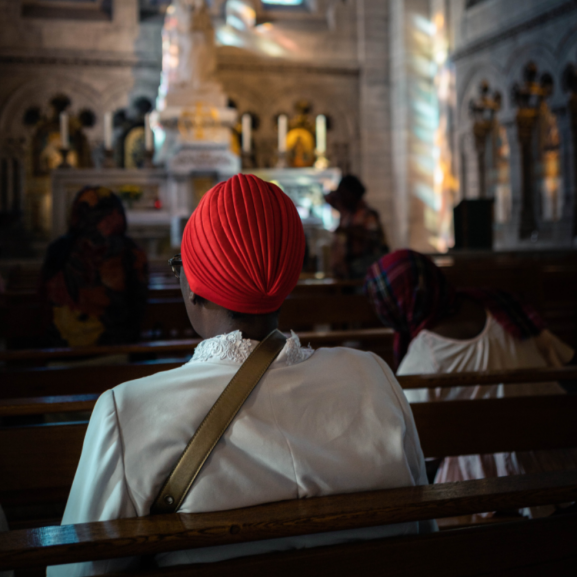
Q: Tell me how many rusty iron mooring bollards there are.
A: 0